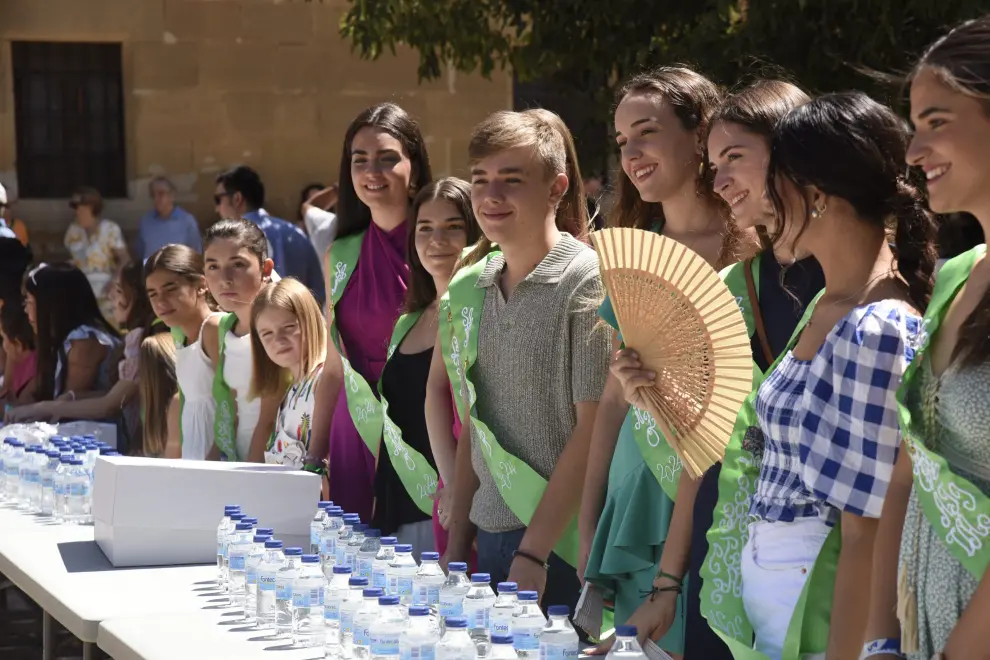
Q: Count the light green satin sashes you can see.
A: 10